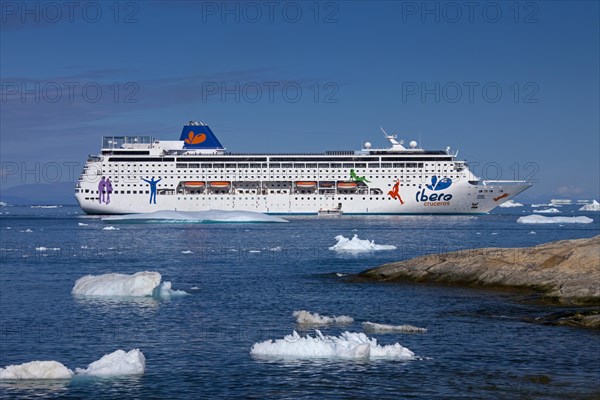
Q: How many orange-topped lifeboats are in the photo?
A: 4